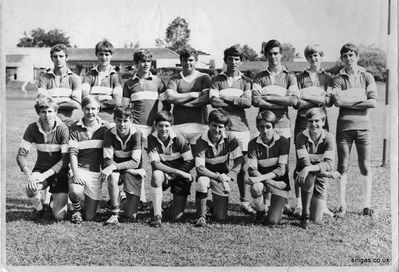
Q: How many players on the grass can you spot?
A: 15